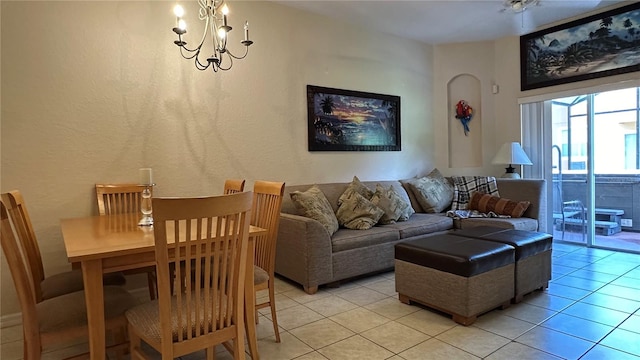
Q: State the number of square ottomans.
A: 2